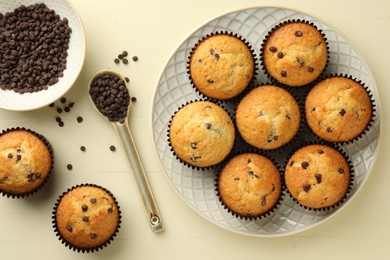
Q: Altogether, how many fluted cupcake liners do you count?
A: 9